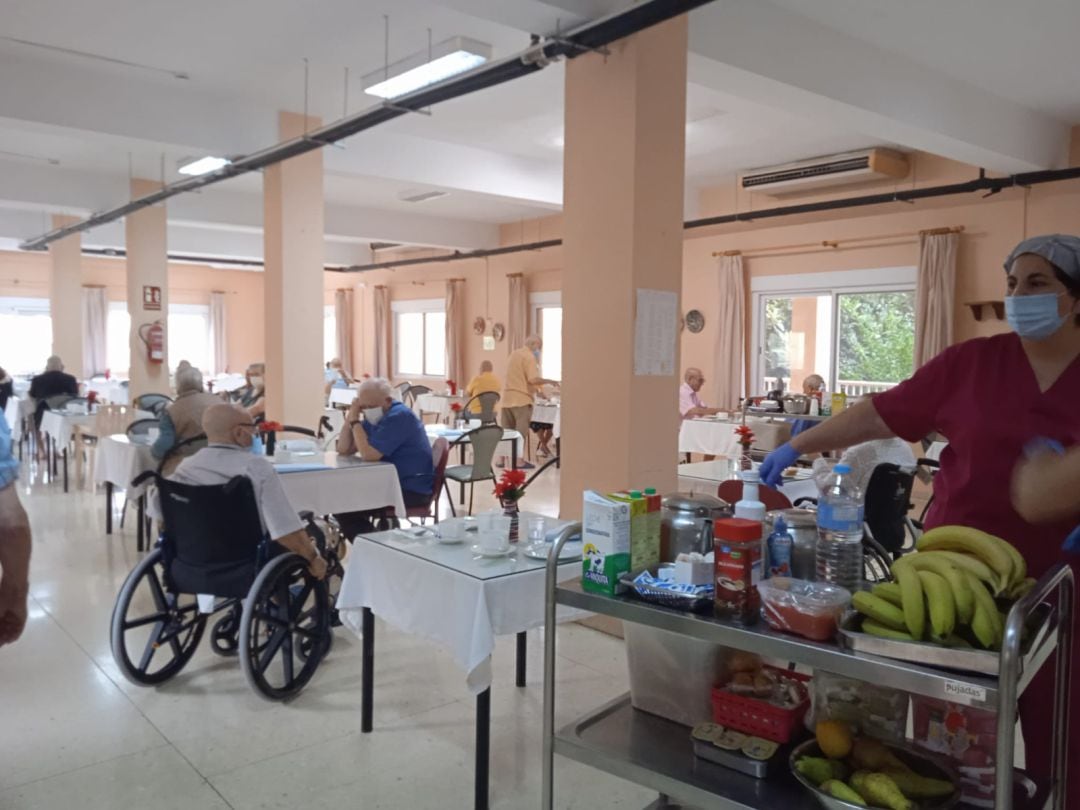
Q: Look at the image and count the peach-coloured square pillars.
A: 4